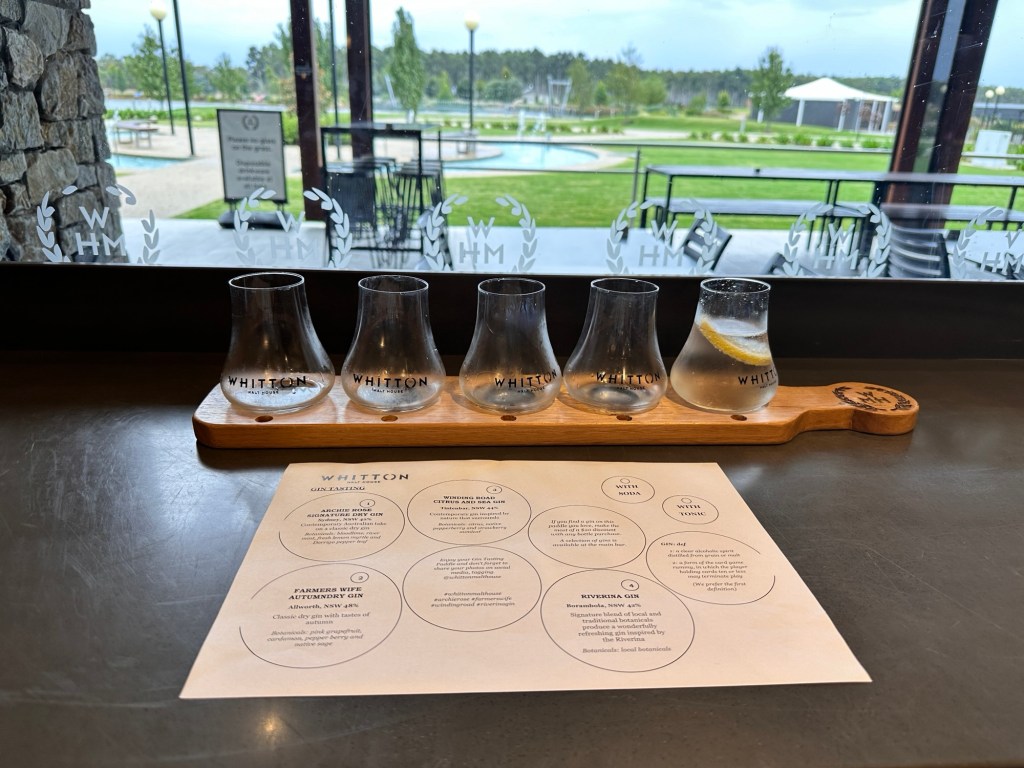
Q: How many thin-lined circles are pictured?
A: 15